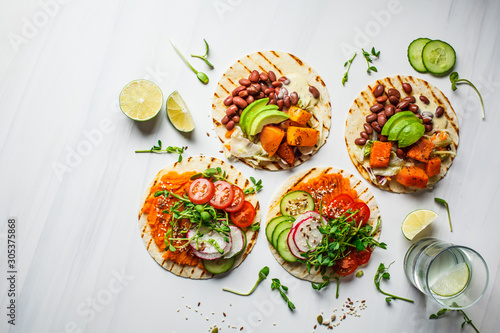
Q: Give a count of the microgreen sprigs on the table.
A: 11